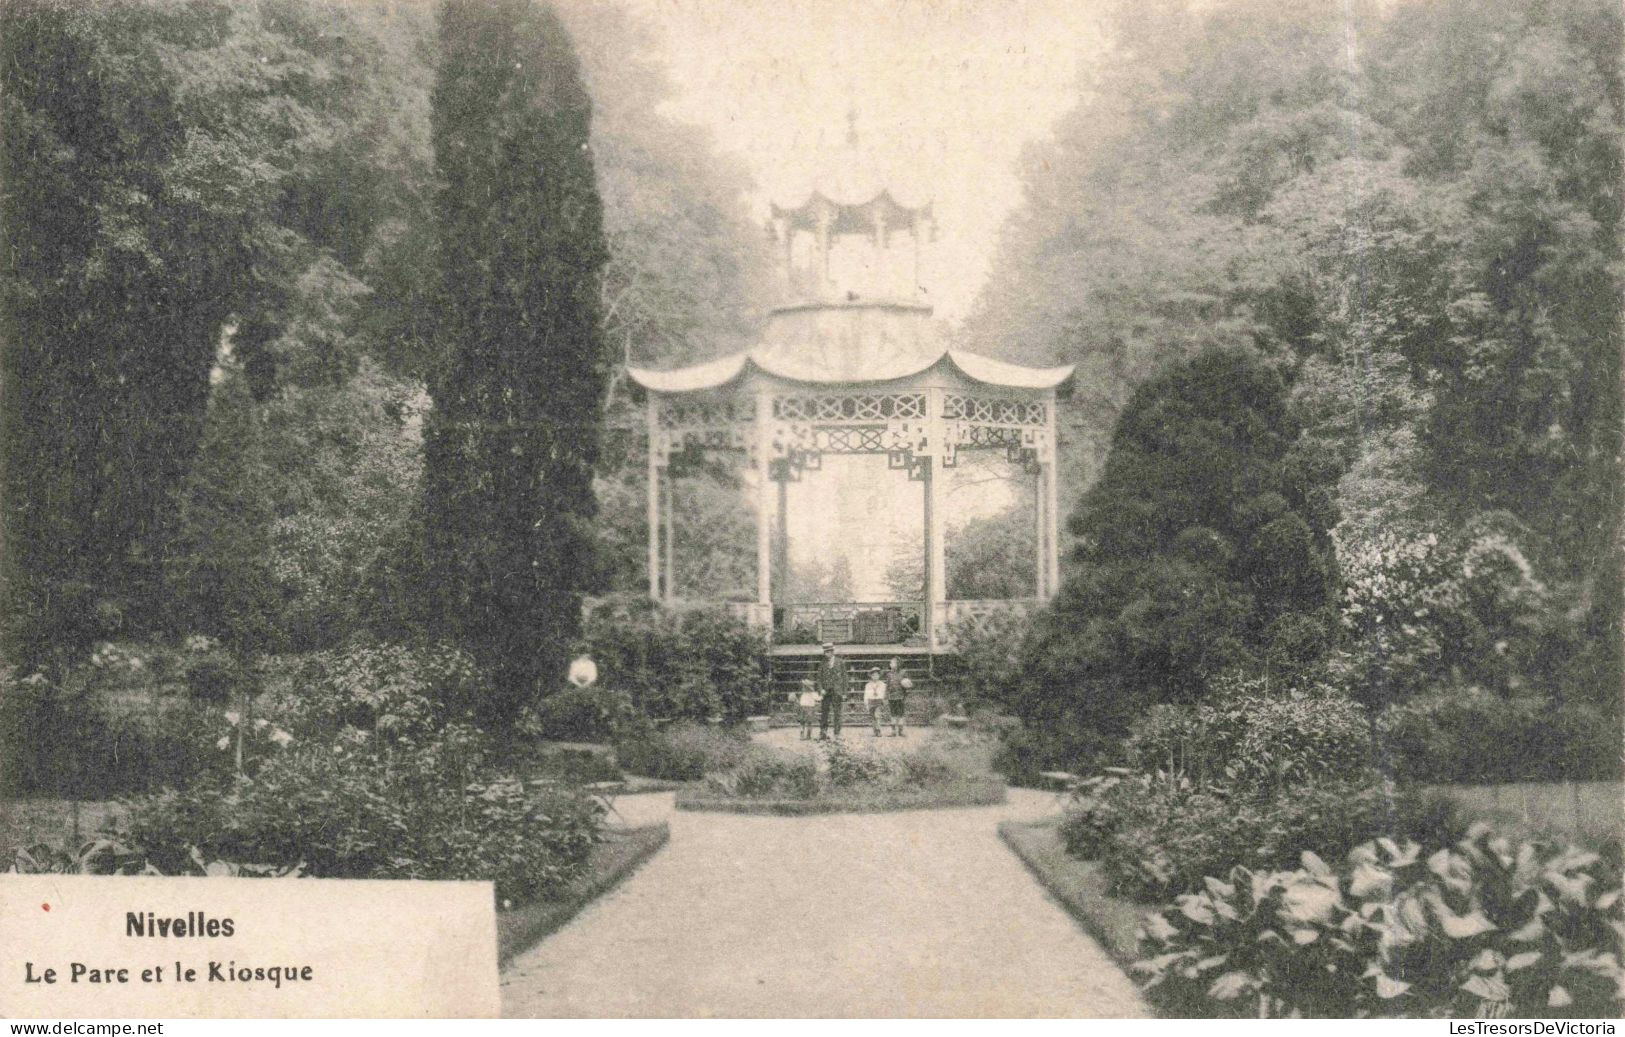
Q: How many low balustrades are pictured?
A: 3